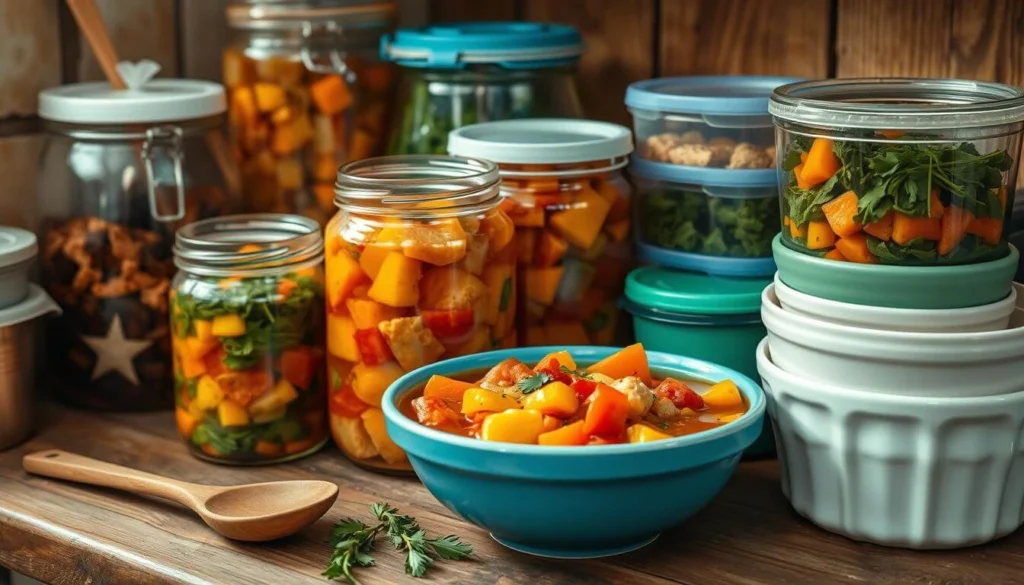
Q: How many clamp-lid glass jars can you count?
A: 2